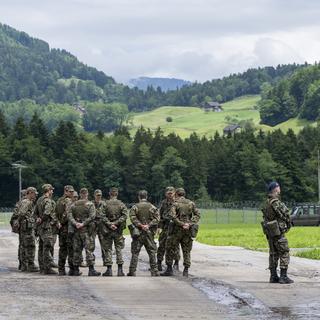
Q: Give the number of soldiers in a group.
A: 11